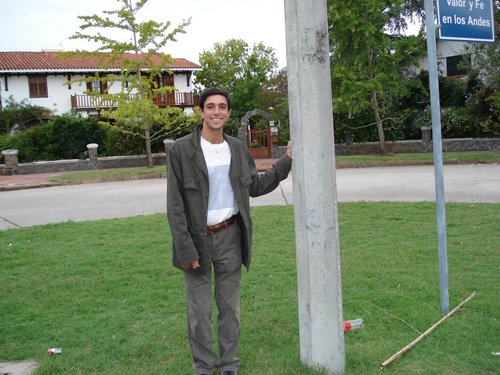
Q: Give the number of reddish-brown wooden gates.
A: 1